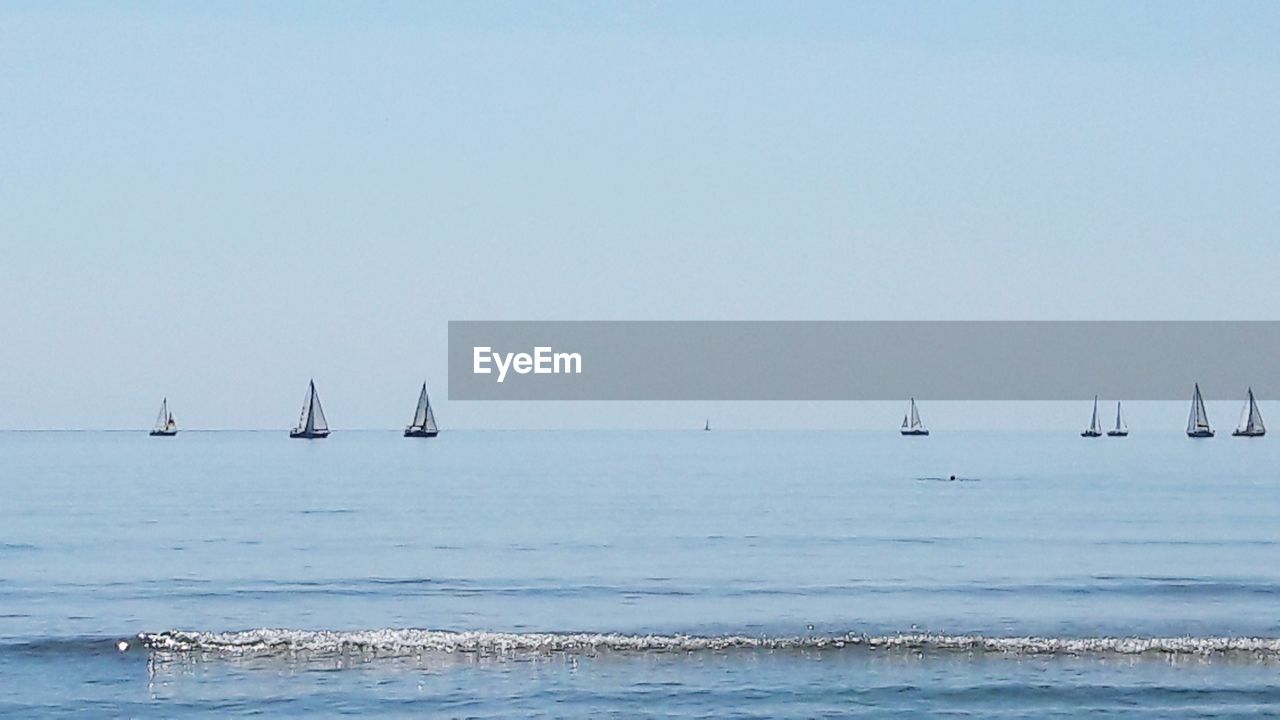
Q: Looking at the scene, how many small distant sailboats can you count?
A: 9